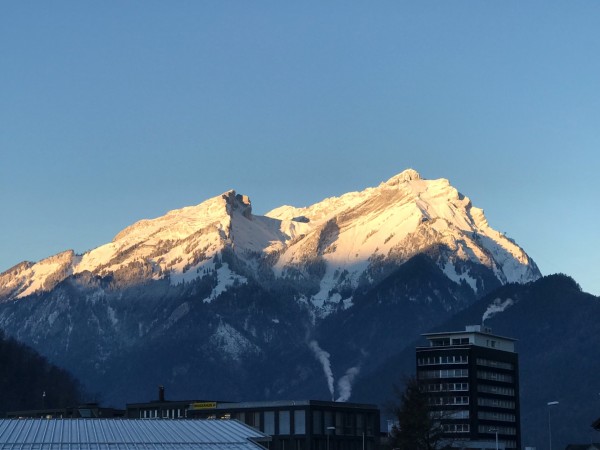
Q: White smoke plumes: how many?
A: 3